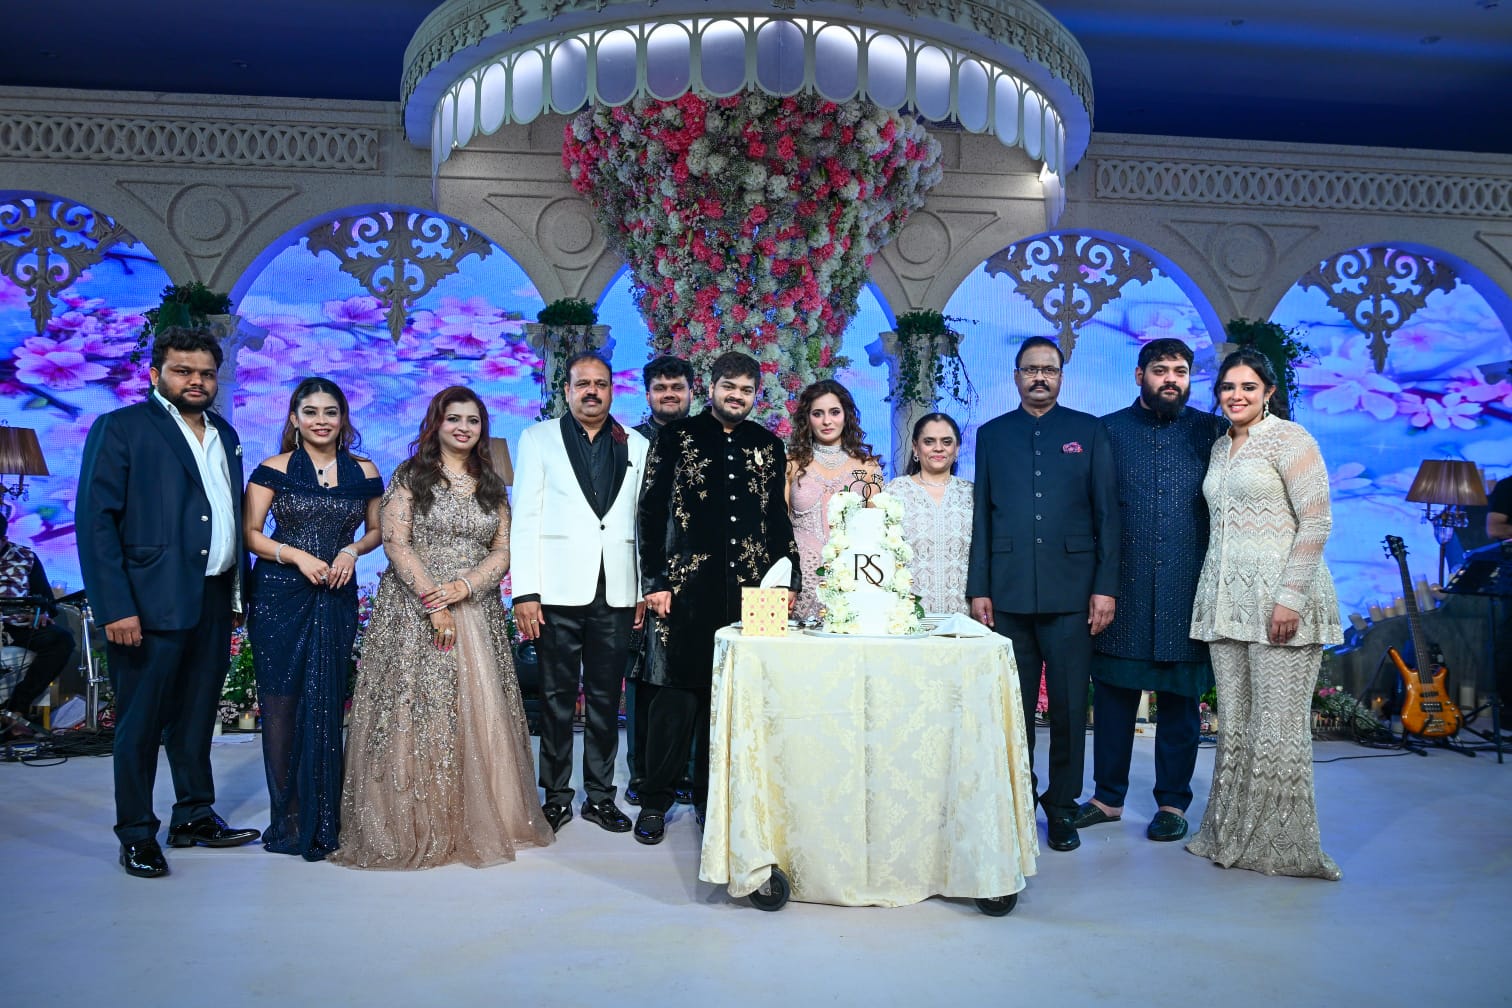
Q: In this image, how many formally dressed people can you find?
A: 11